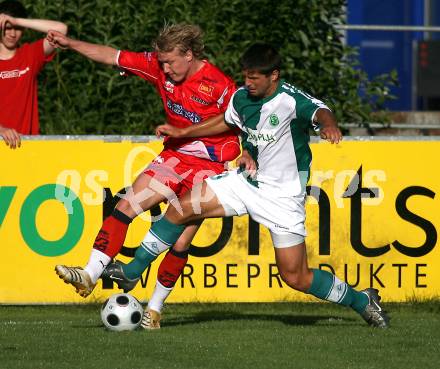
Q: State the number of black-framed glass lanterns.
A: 0